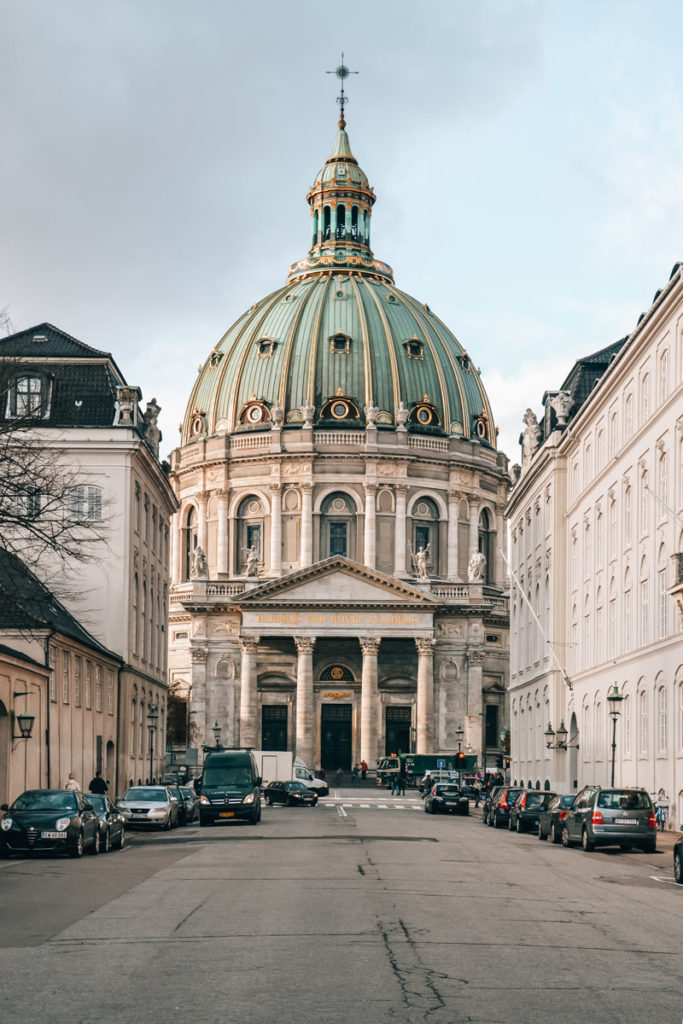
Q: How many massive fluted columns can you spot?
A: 4